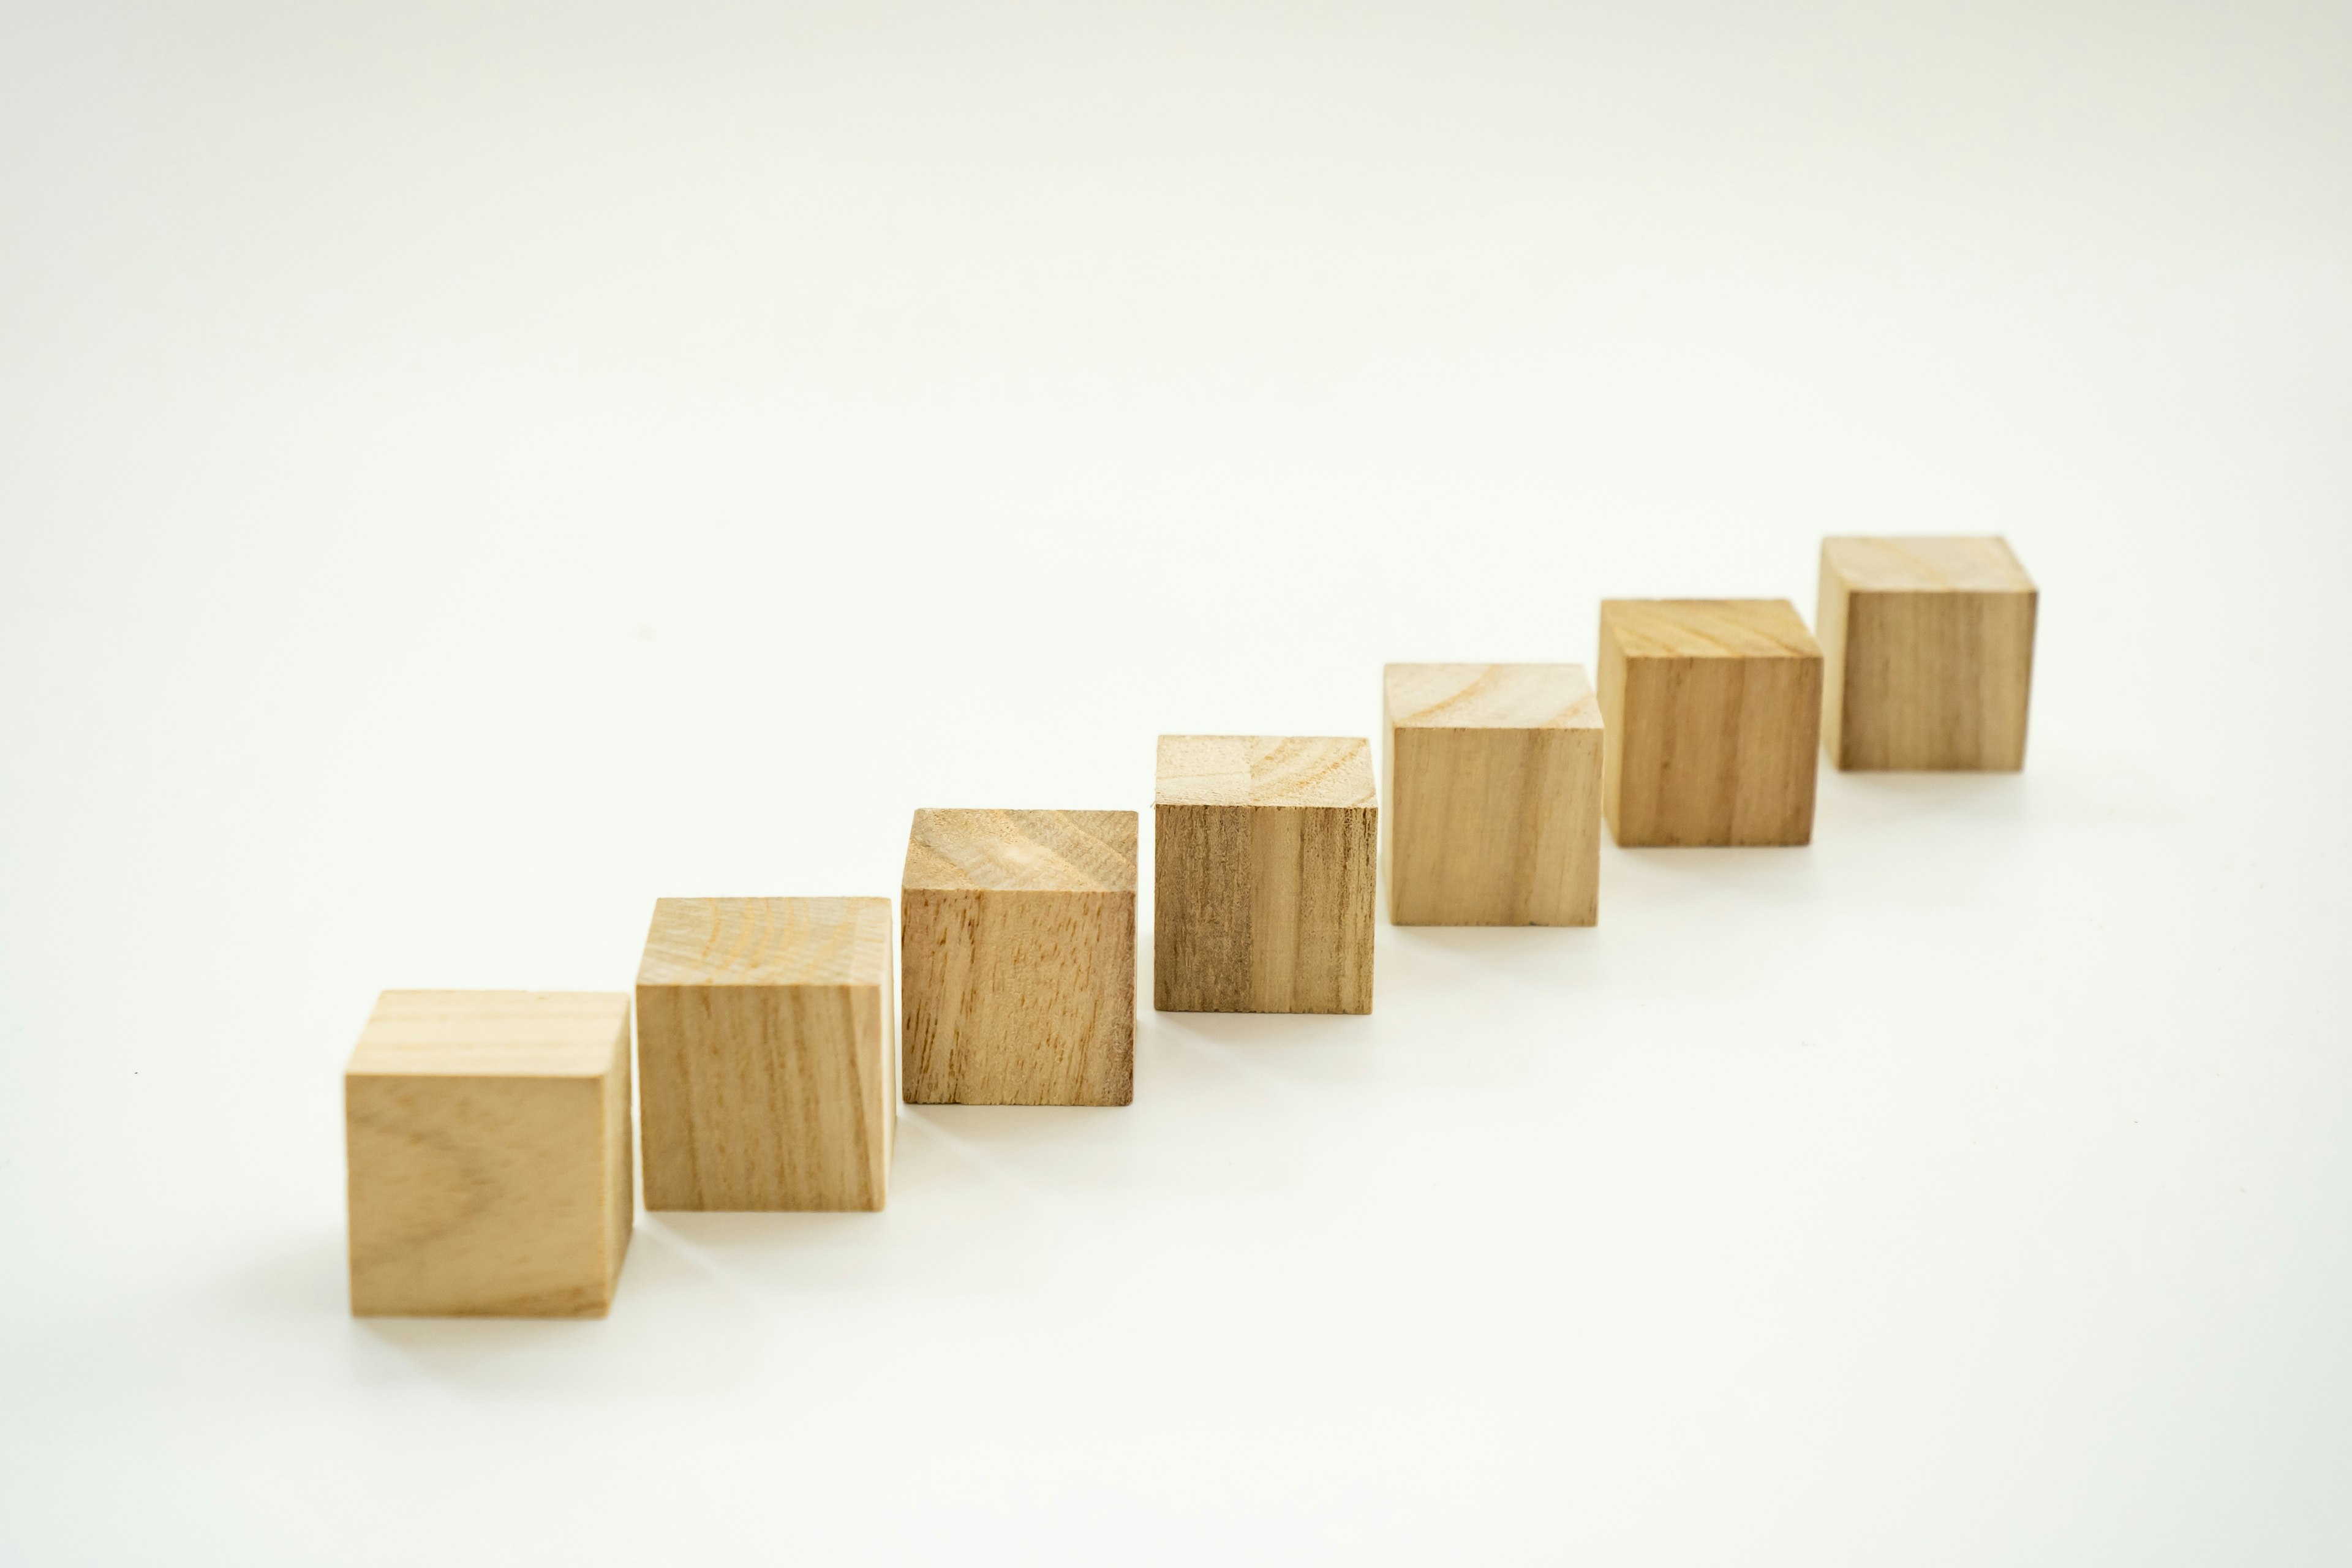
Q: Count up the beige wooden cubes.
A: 7